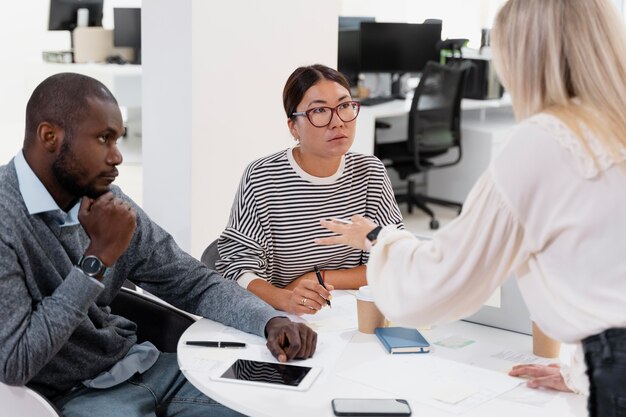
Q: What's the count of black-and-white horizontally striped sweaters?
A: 1